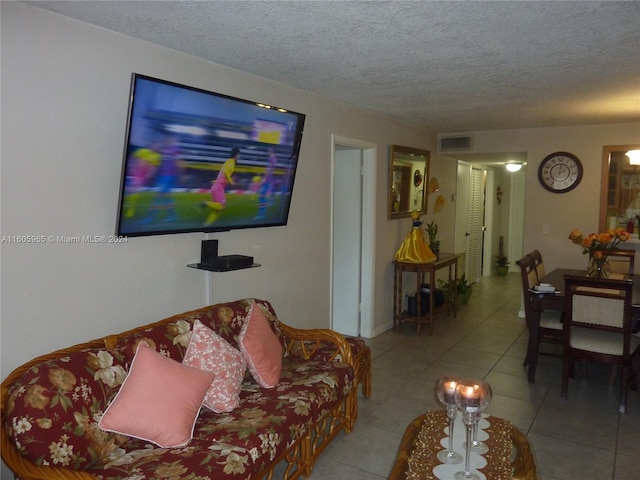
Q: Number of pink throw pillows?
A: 3